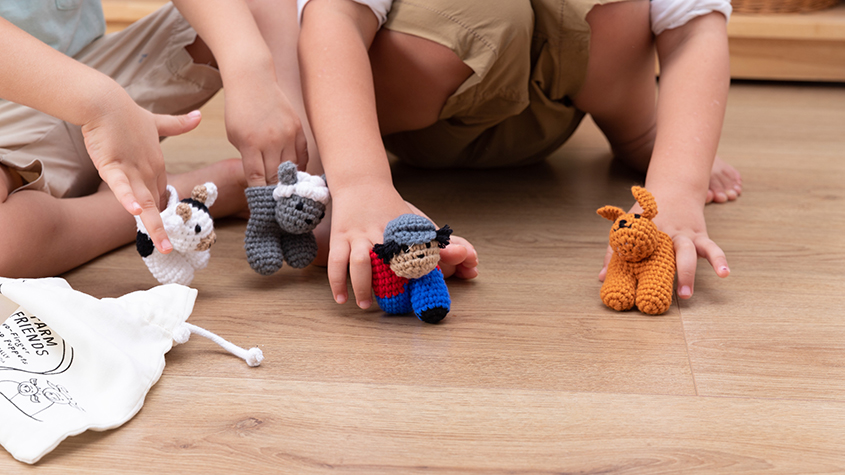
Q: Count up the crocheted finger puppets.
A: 4